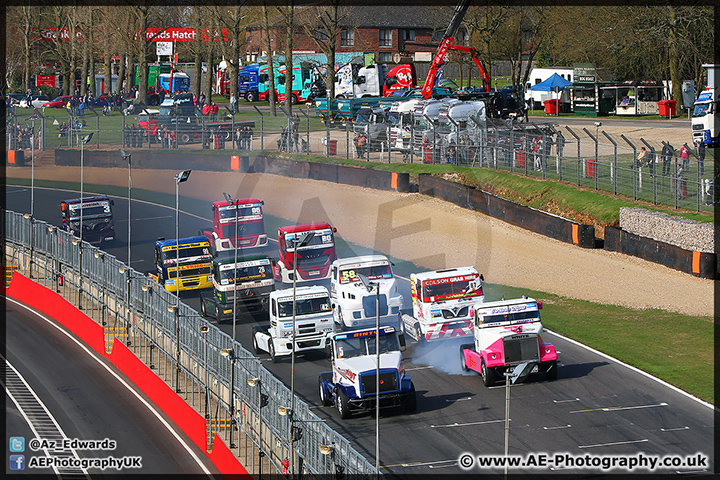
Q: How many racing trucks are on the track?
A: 10